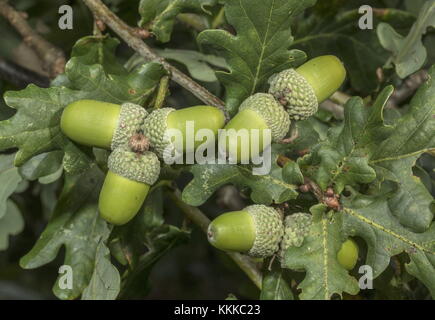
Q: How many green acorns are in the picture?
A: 7